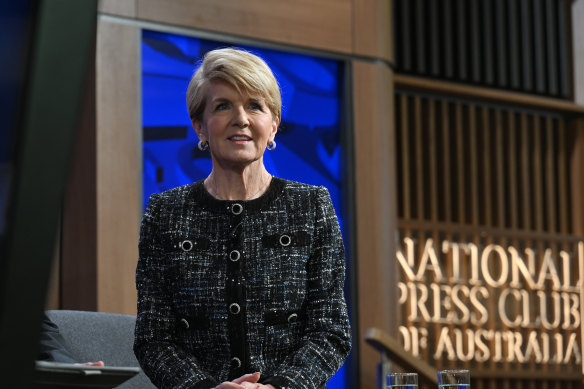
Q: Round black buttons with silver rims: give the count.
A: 8